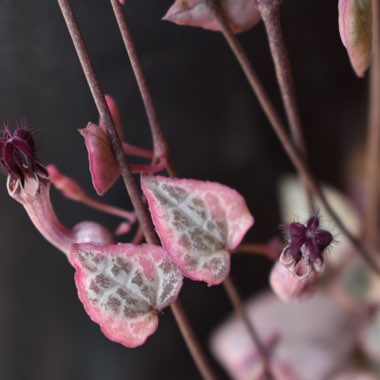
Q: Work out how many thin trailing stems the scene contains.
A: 5